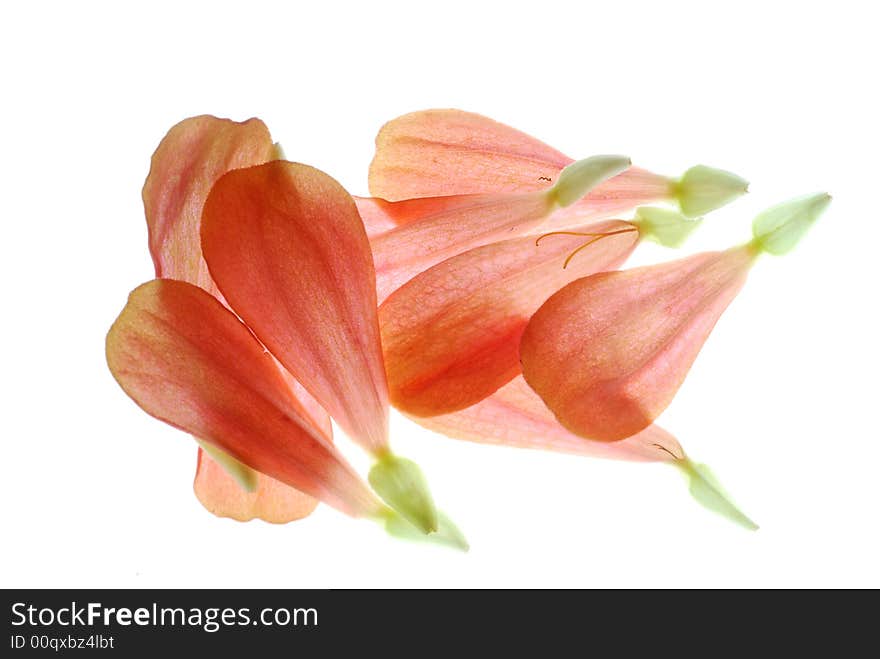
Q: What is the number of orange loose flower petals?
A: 9